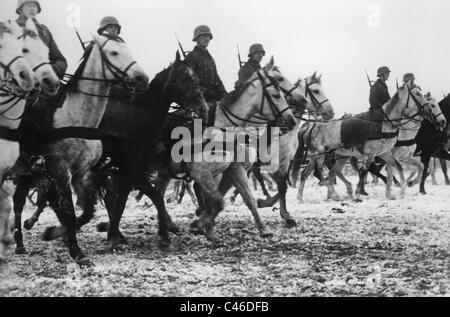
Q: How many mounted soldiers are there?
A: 6